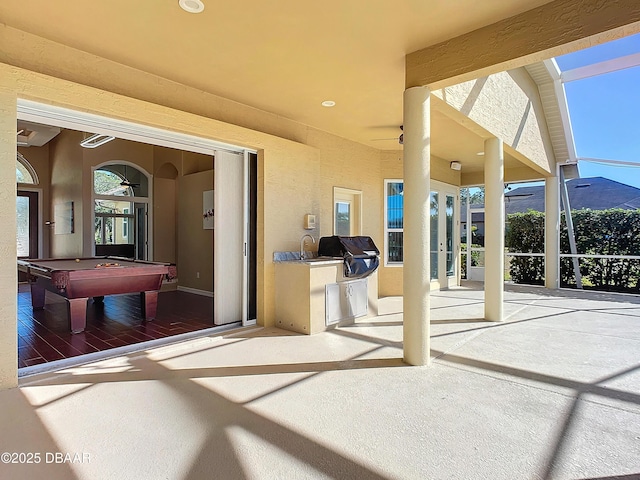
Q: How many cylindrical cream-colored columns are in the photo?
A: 3